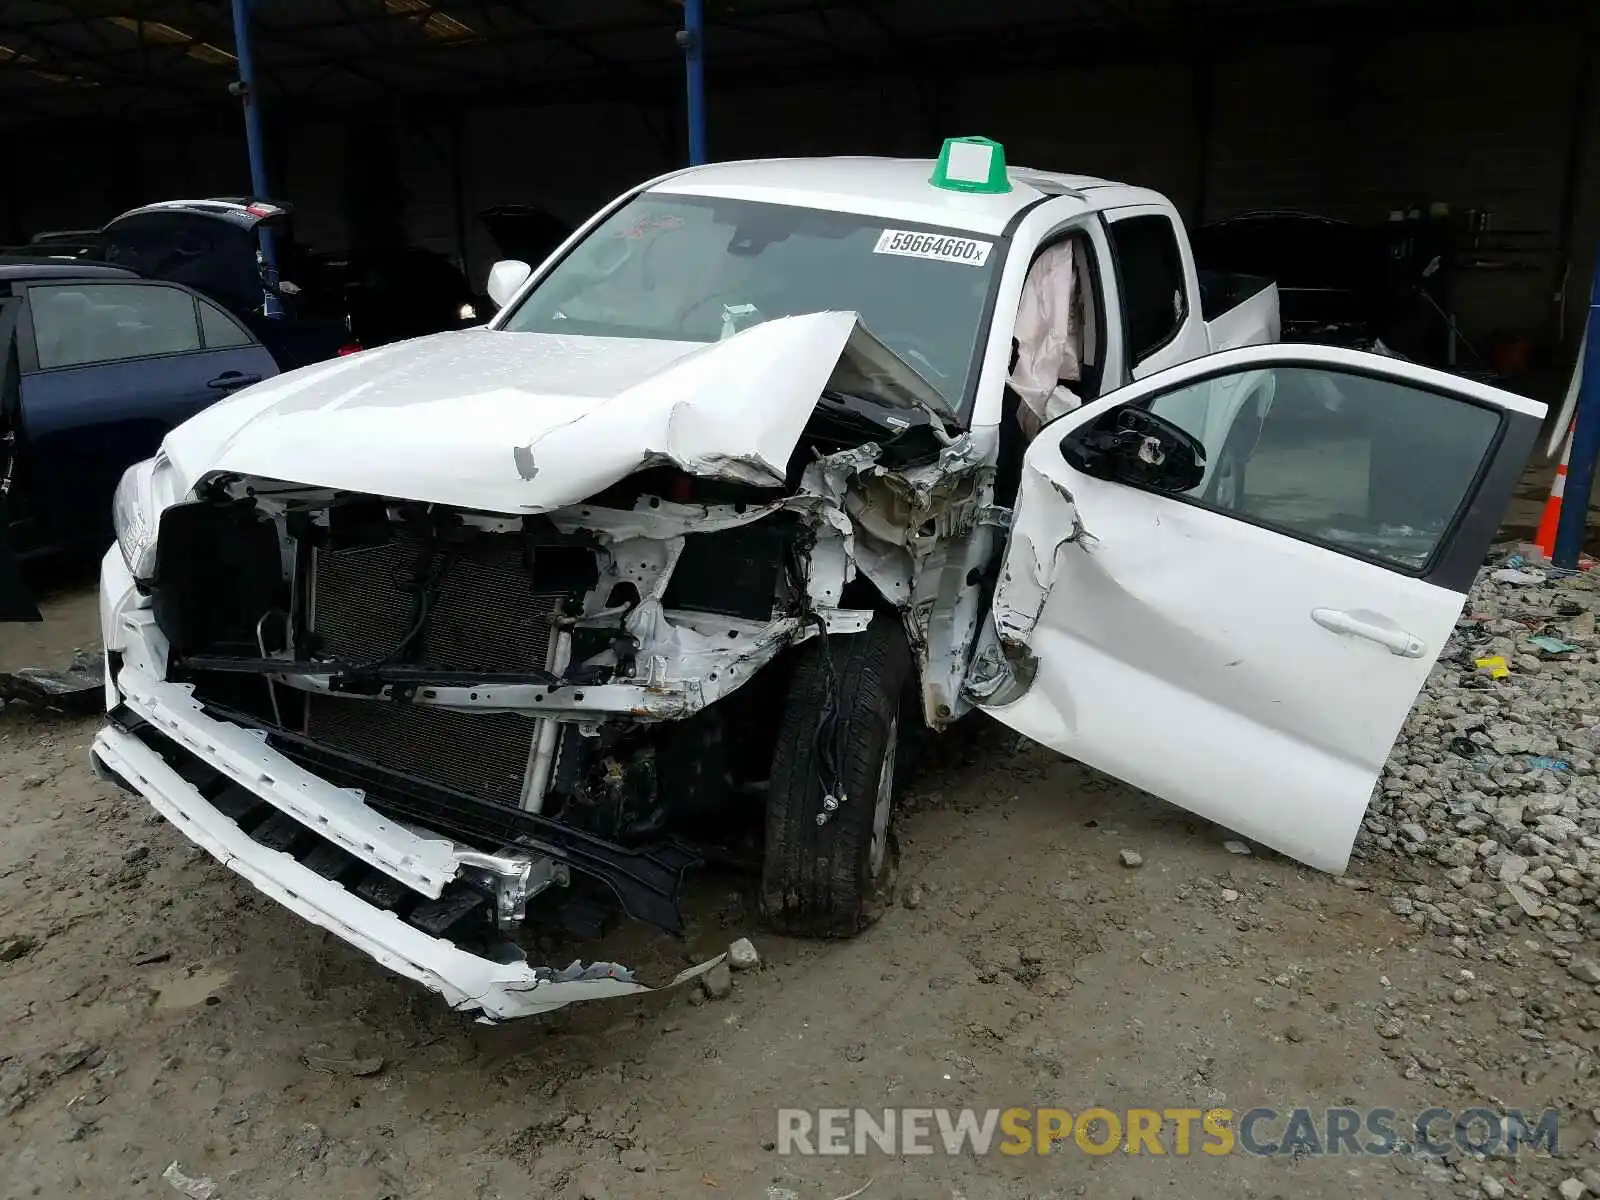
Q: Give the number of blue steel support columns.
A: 3